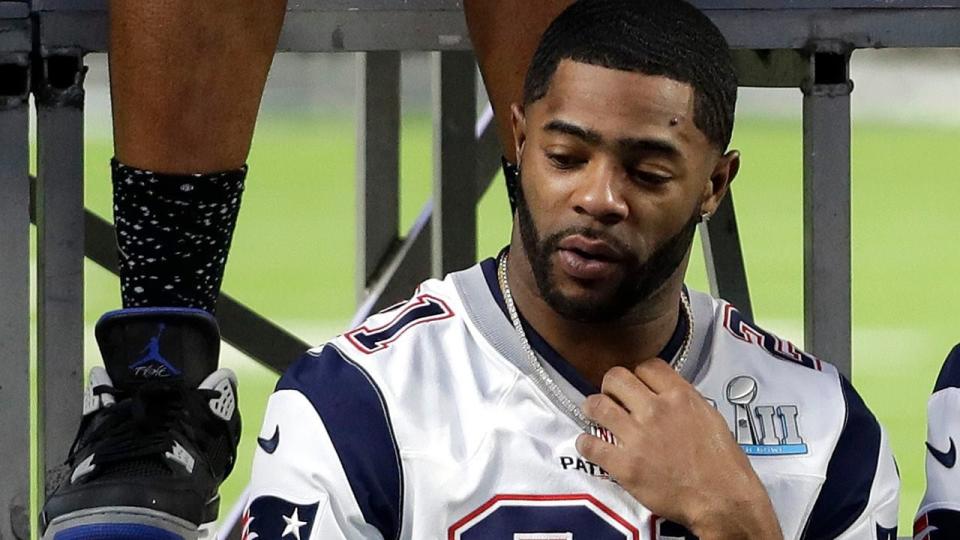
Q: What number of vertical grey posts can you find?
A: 5